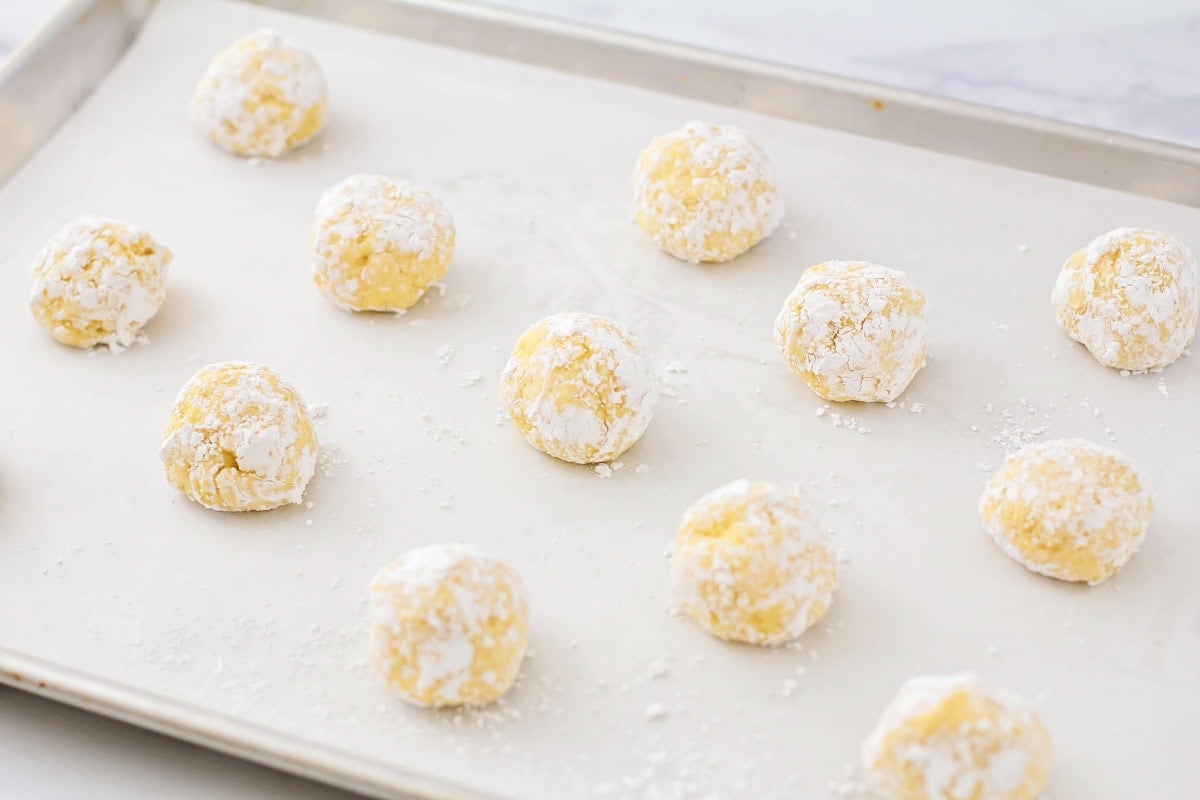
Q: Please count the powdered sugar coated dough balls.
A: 12